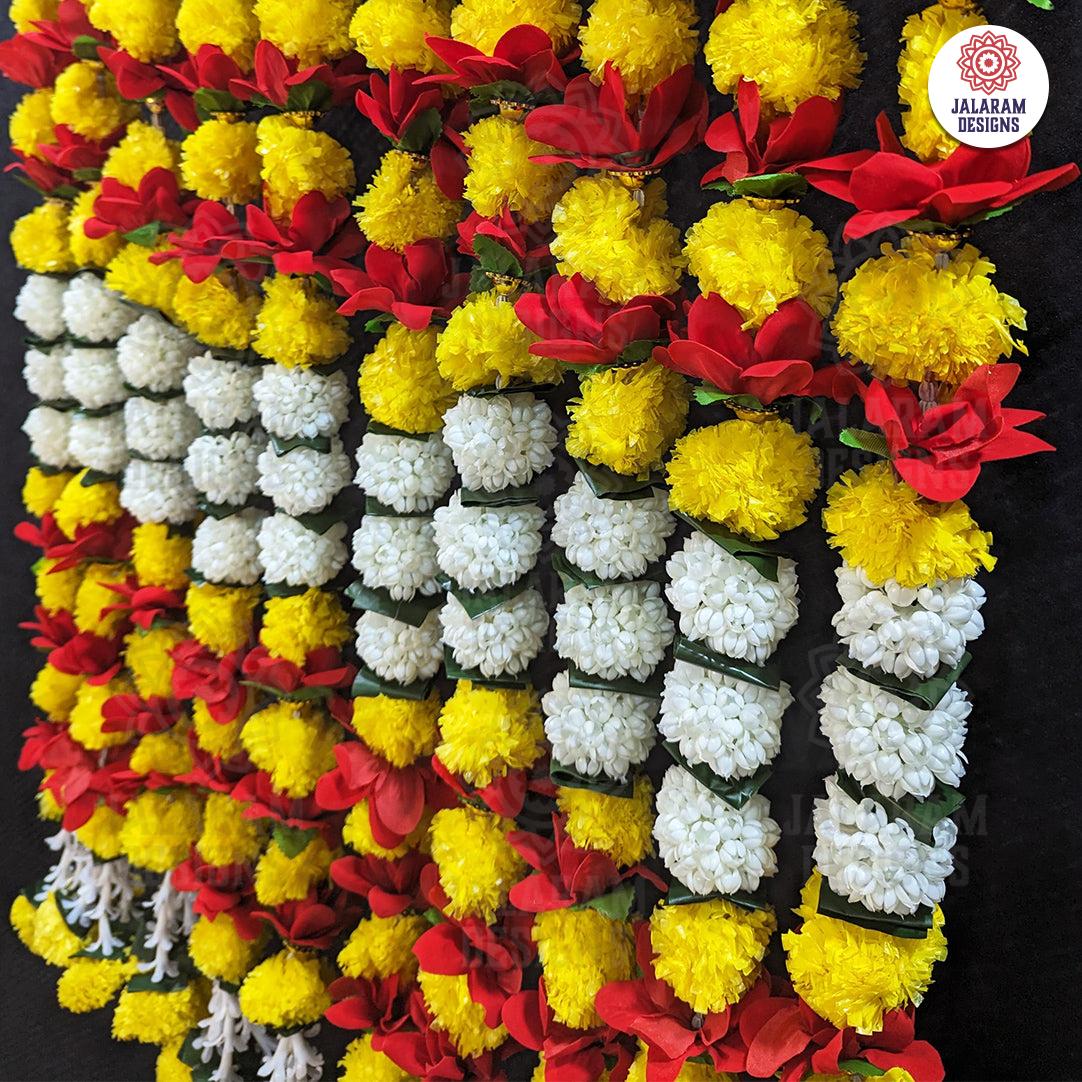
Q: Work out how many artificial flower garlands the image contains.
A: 10